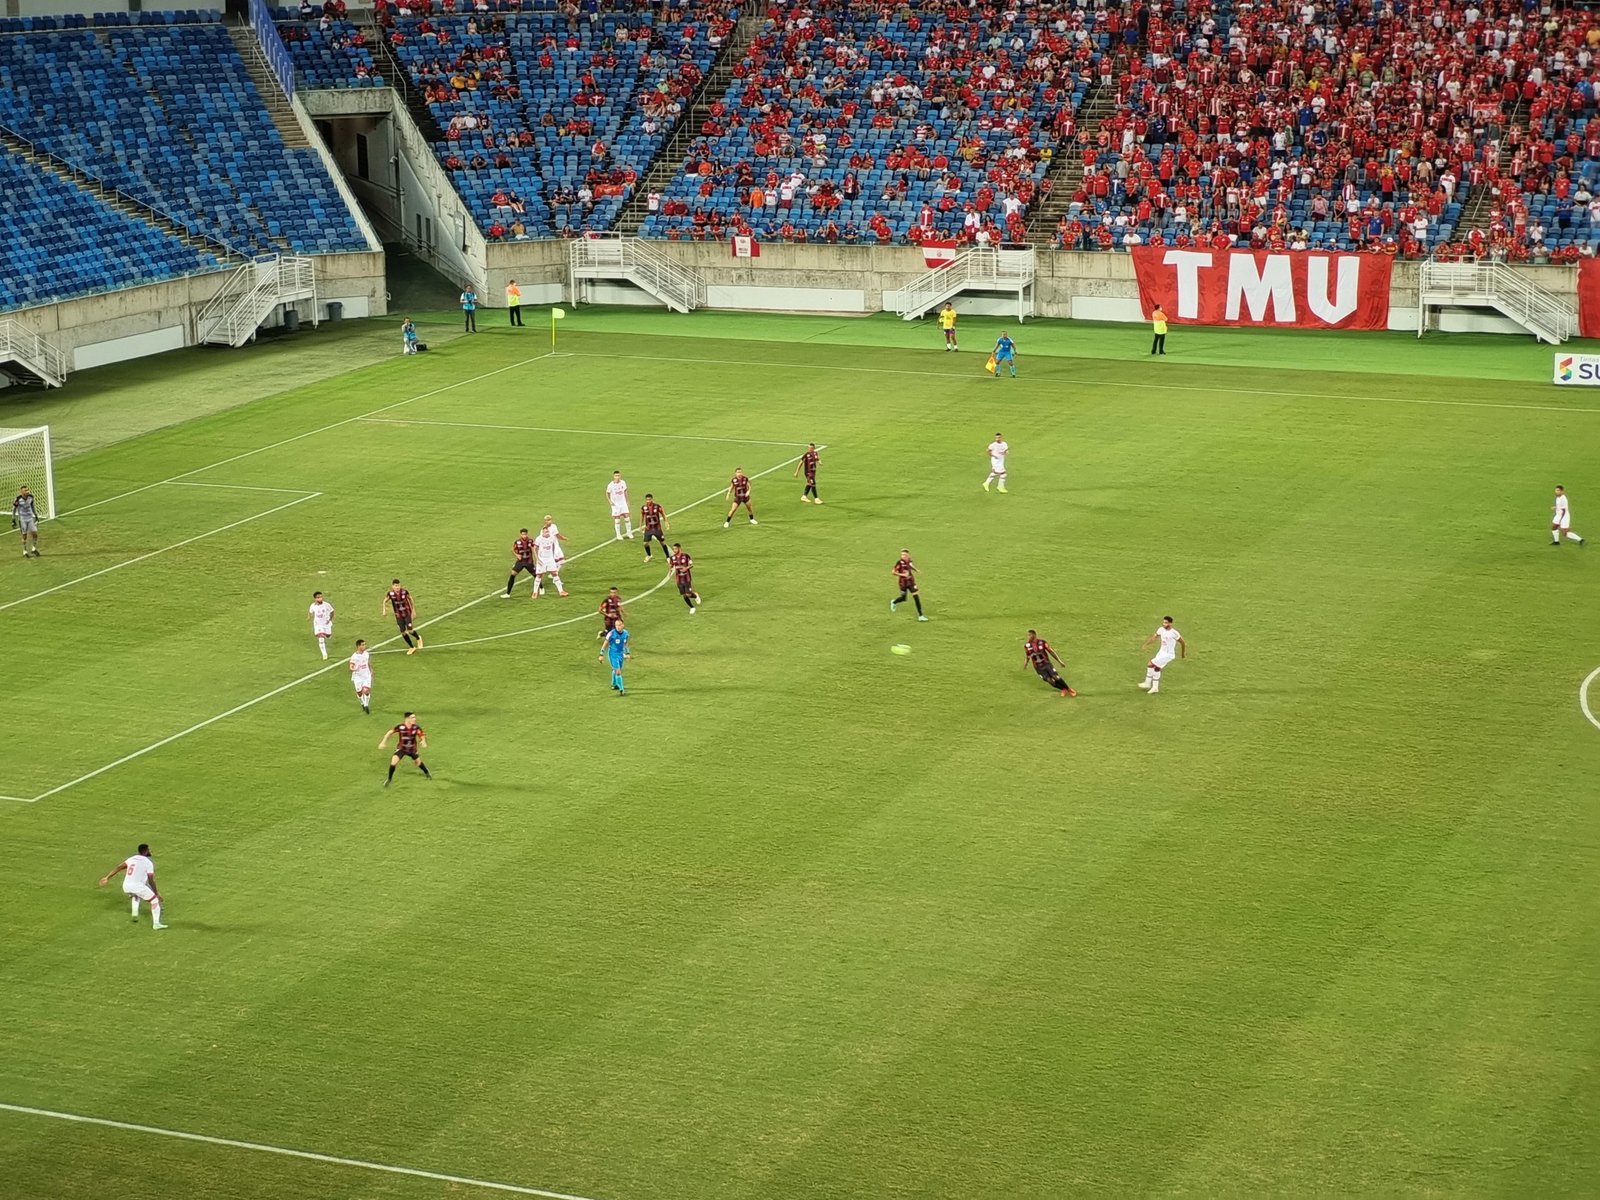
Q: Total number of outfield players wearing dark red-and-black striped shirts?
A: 10